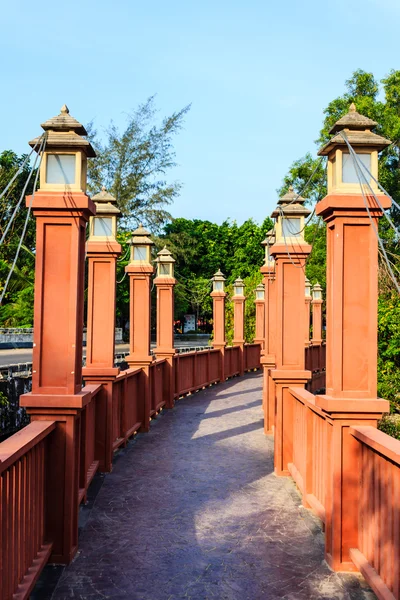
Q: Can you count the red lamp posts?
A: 12